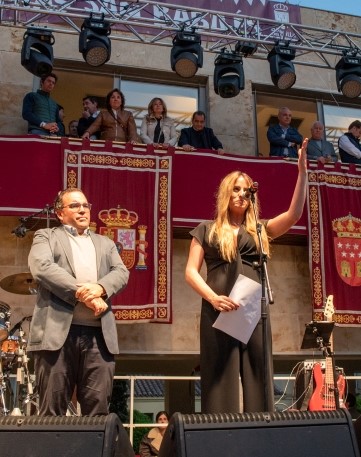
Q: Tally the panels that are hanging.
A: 2